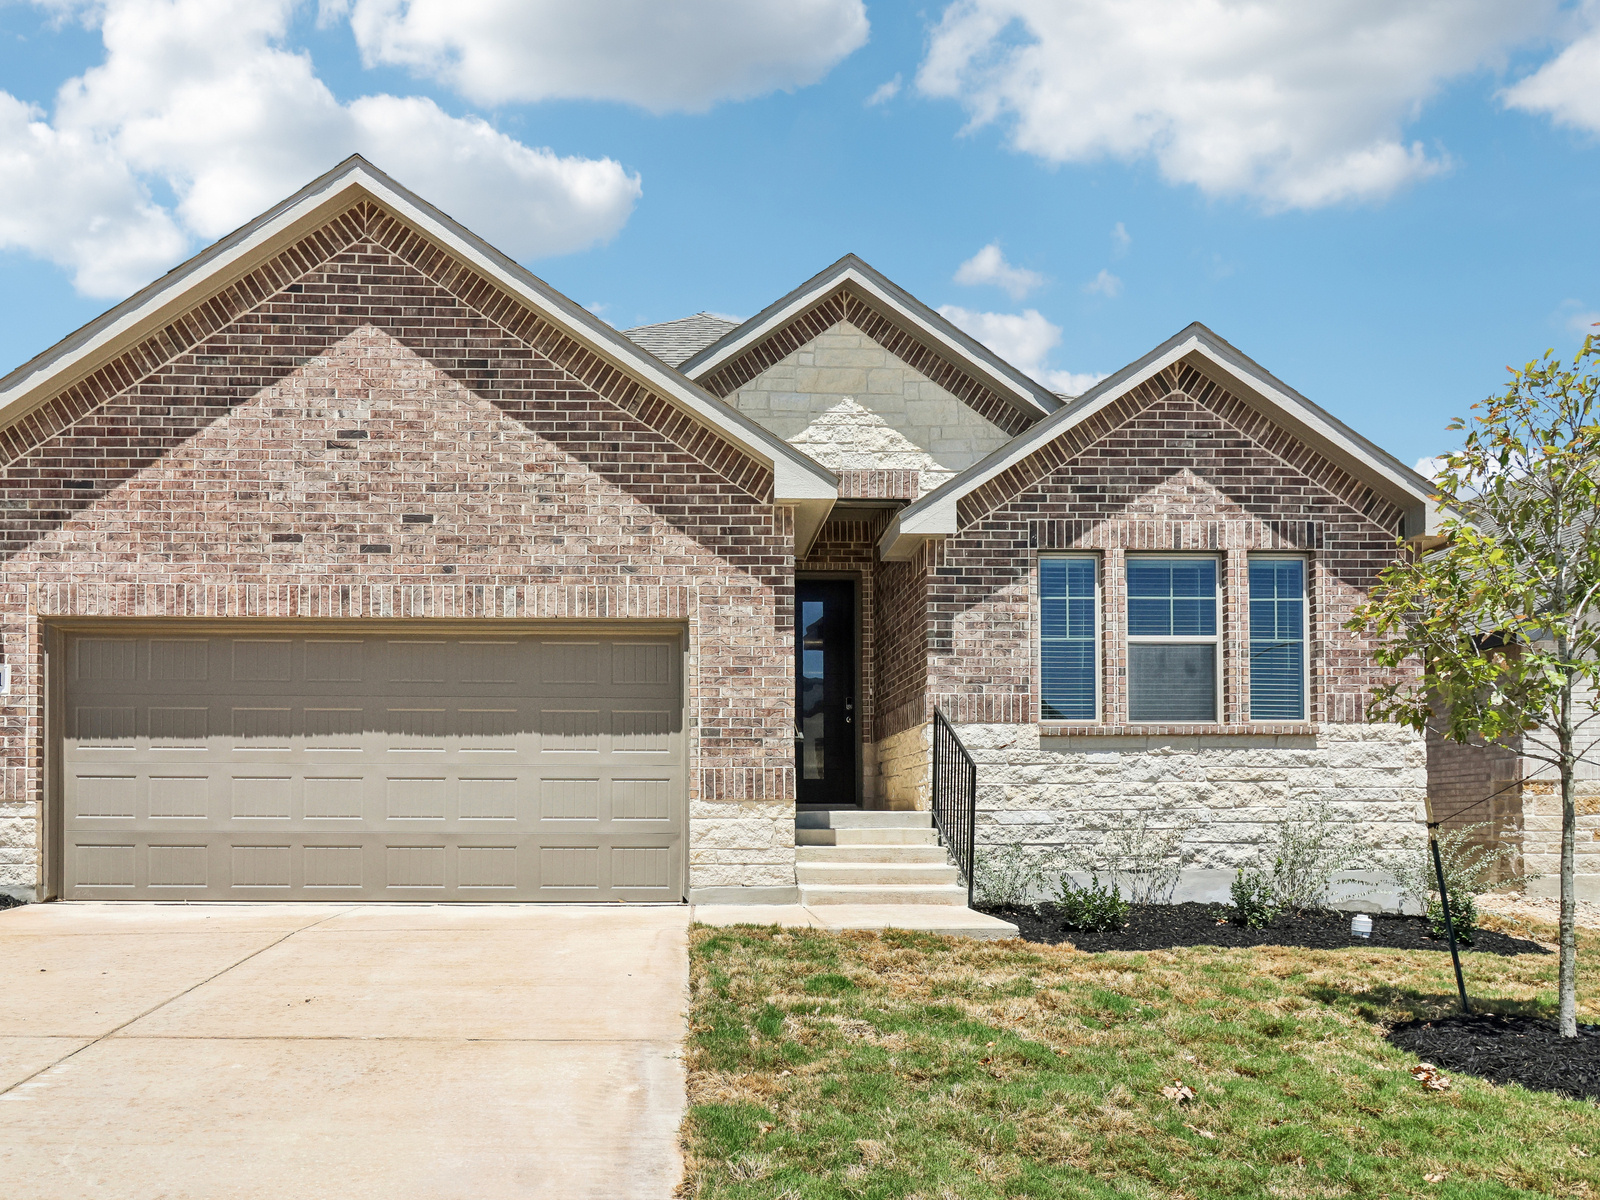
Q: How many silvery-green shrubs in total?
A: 4